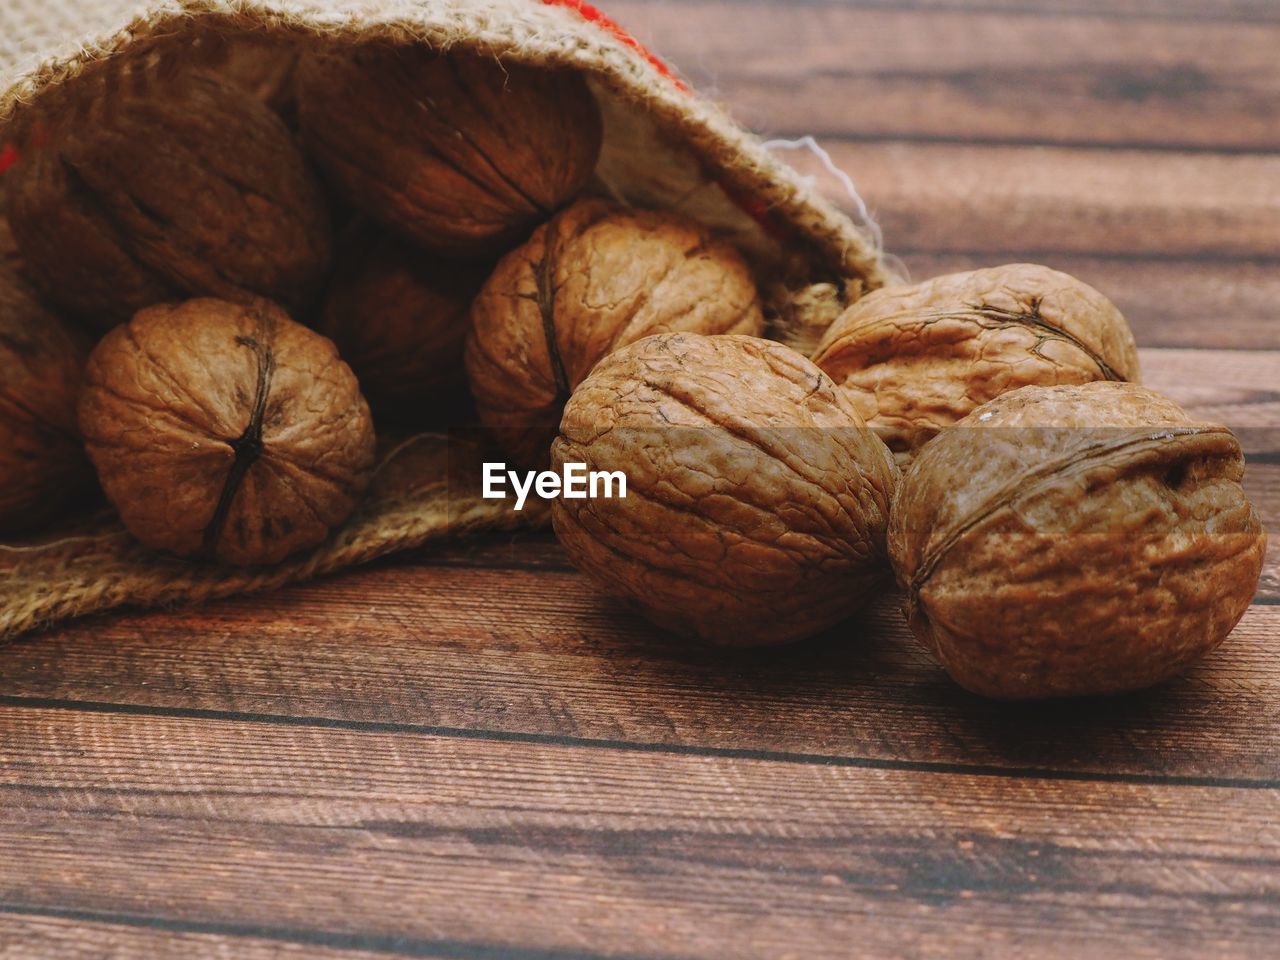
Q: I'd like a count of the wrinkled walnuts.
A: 9